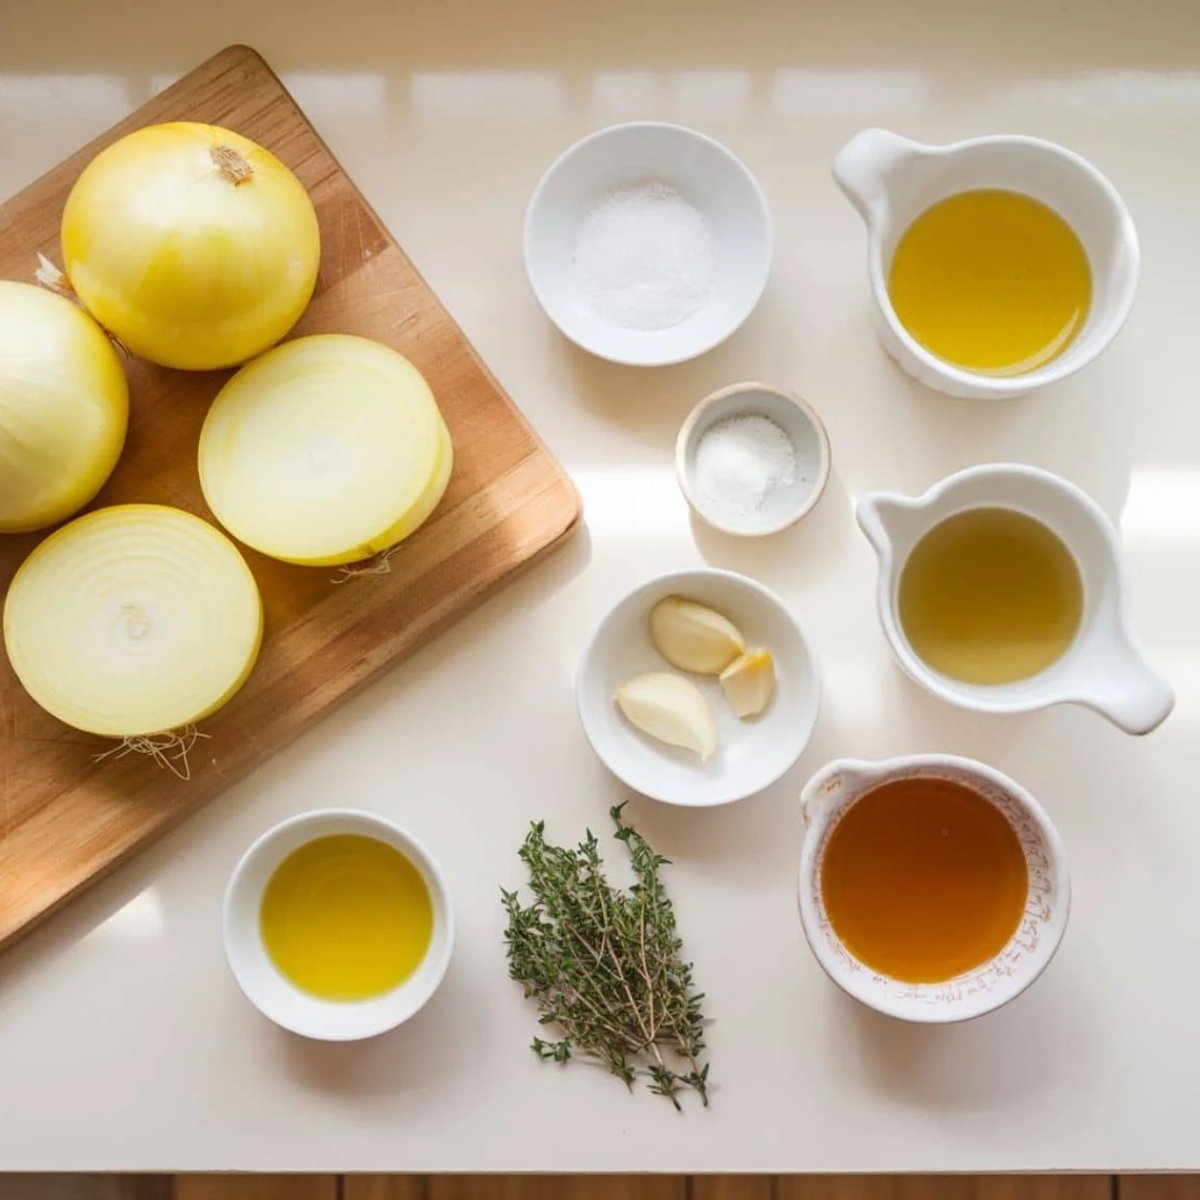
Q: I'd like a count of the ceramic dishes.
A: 7